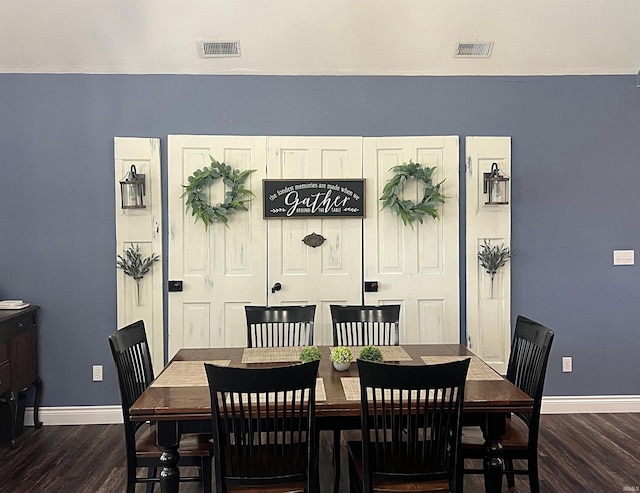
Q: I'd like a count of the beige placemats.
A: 6